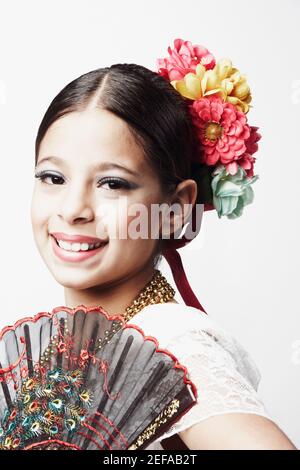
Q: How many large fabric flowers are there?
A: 4